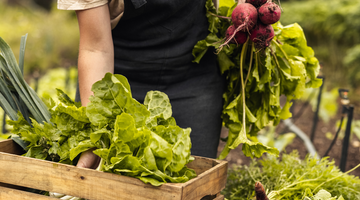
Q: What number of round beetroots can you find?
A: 5